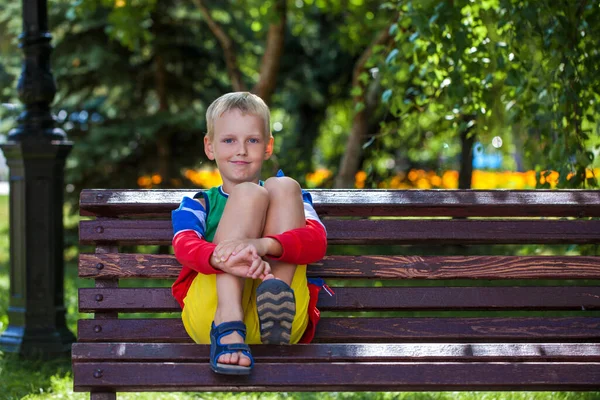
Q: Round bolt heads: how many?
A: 6